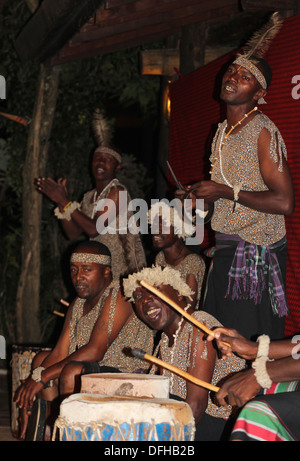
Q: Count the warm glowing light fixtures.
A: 1